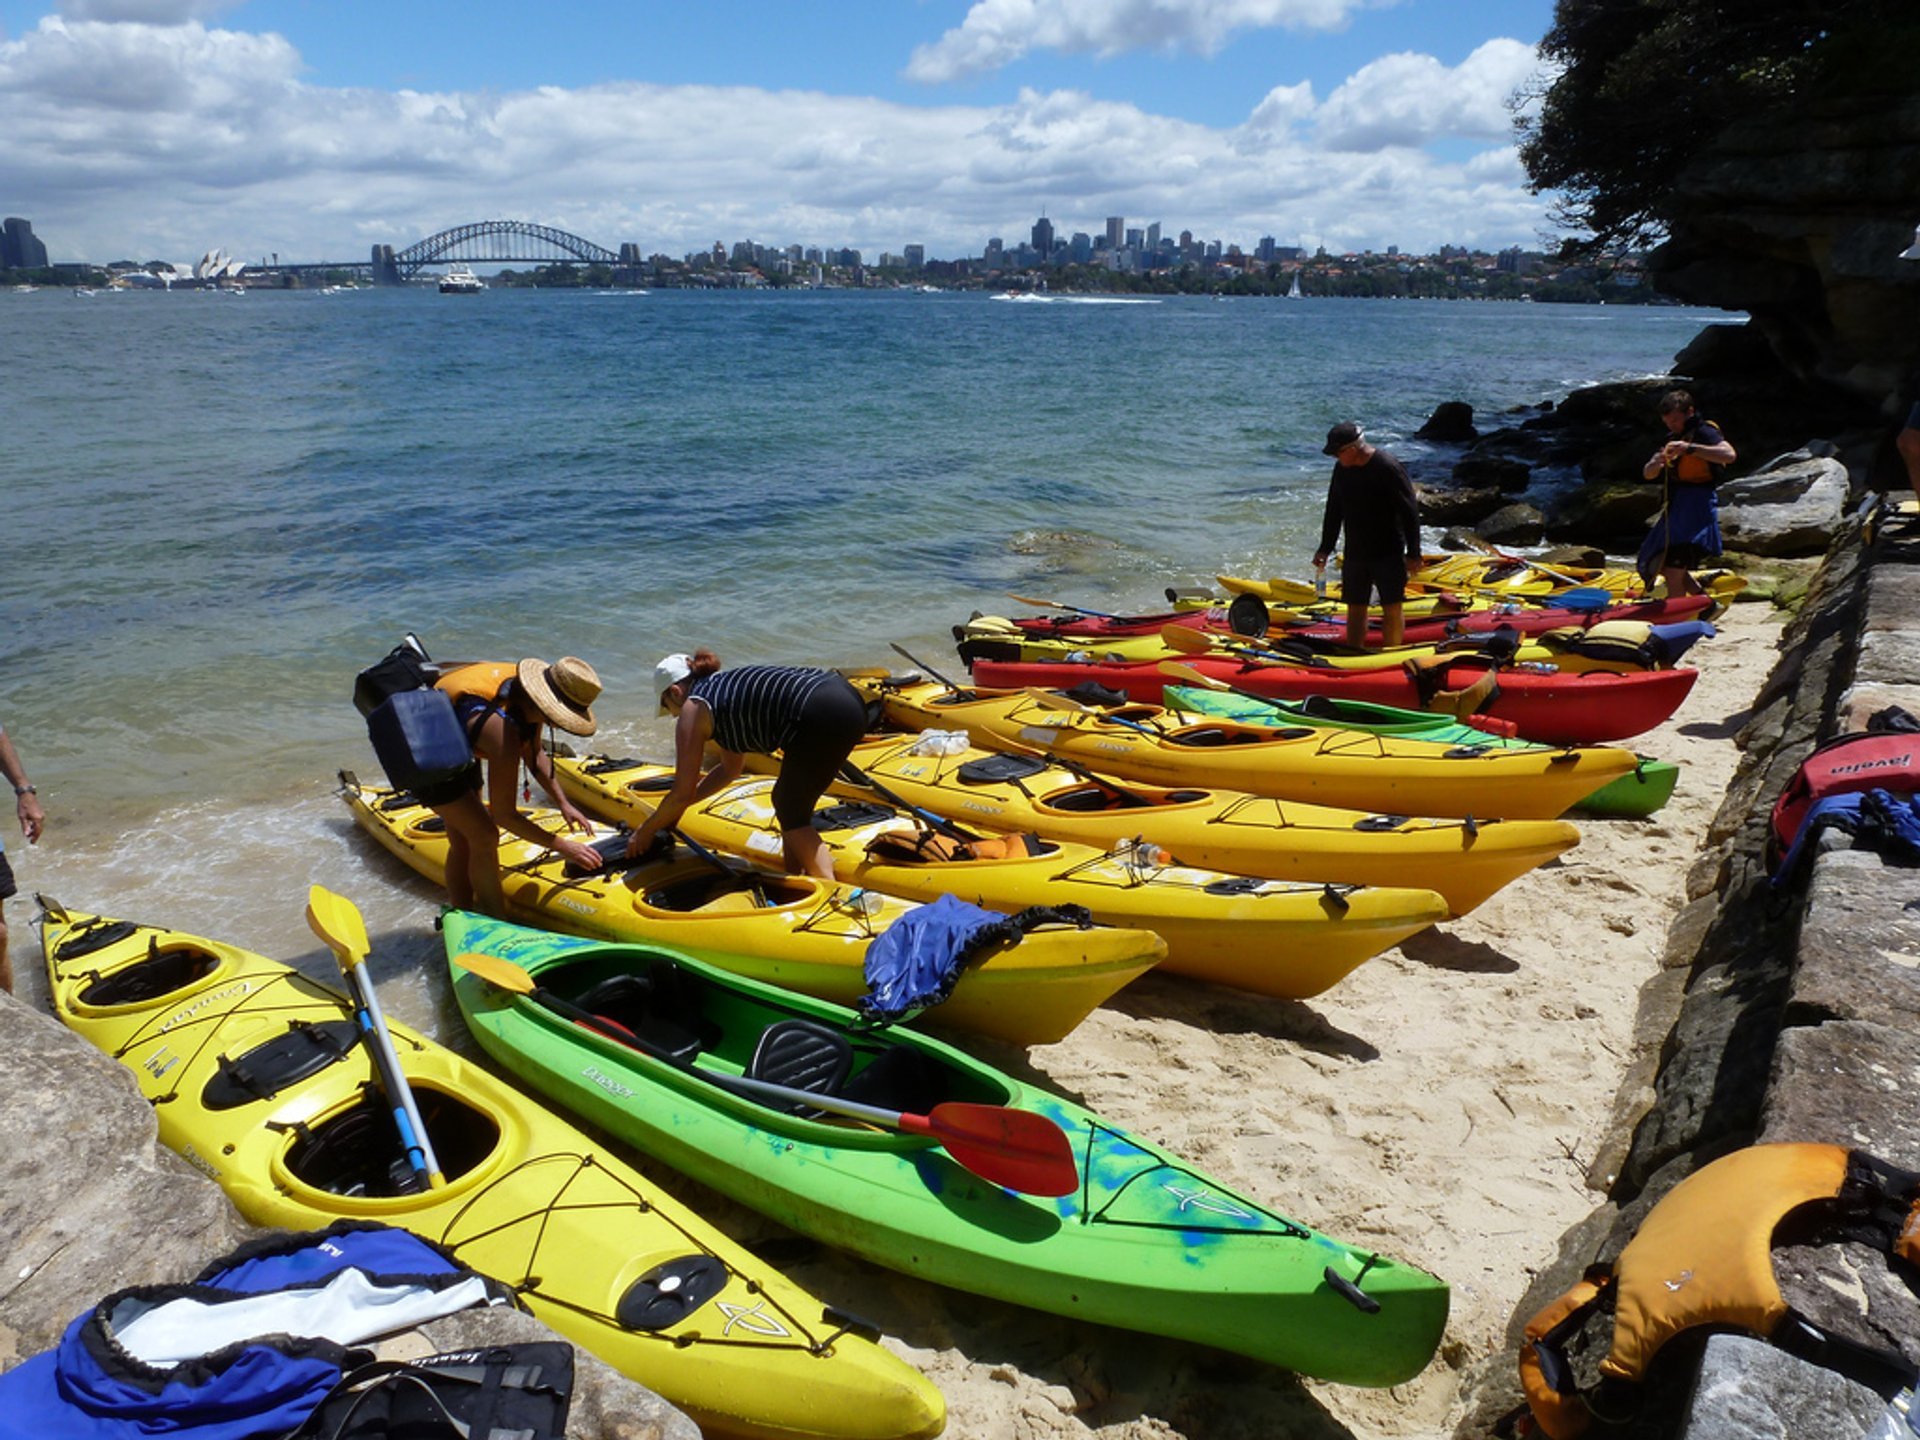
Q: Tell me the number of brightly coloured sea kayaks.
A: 13